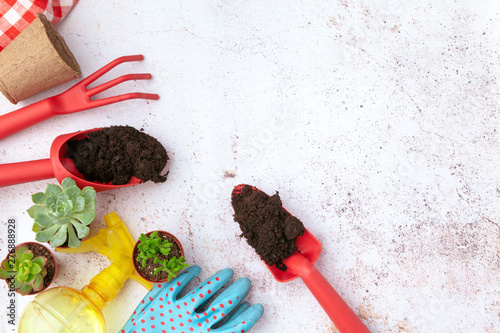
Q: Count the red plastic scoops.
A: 2